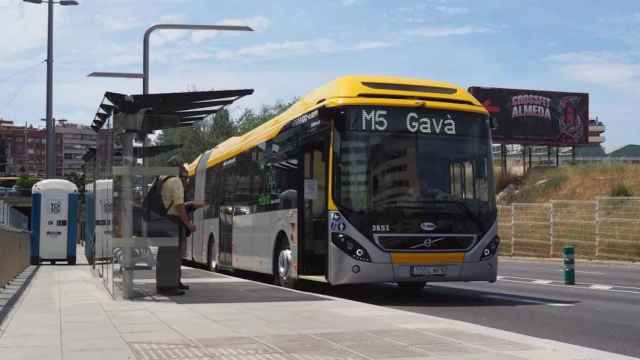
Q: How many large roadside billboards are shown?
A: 1